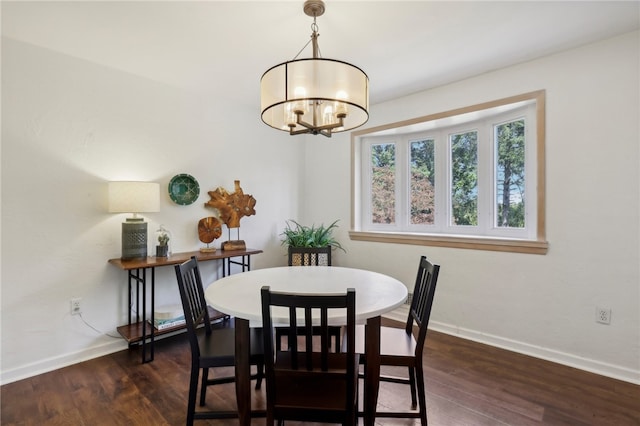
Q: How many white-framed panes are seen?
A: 4